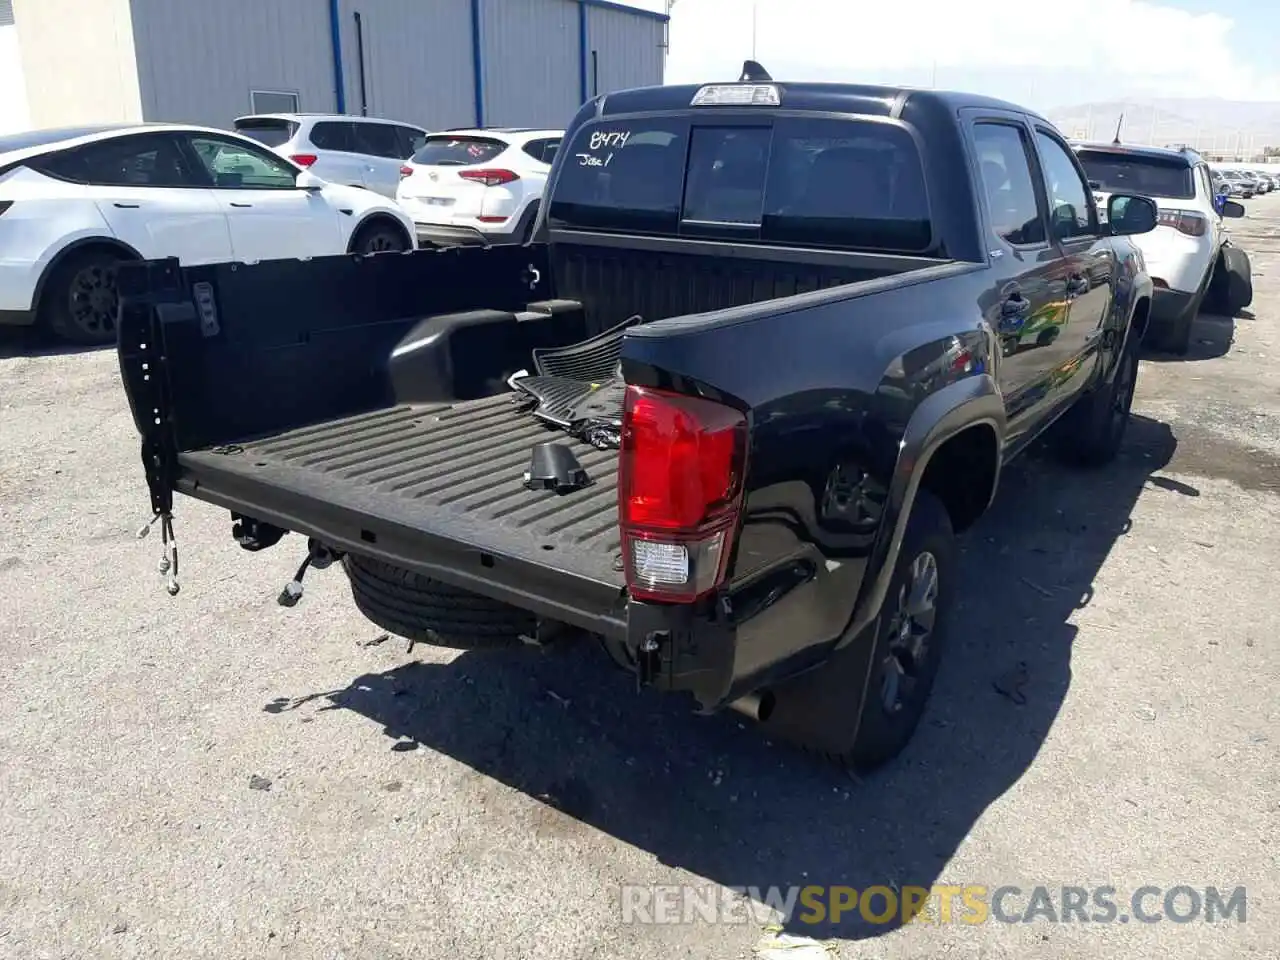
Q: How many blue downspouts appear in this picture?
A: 3